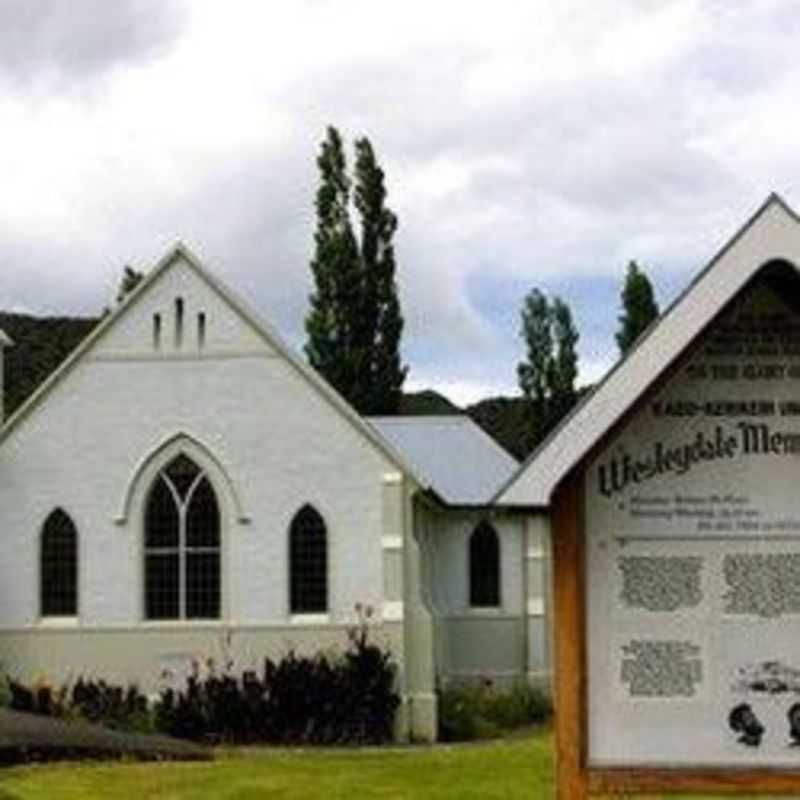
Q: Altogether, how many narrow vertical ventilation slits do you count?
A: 3